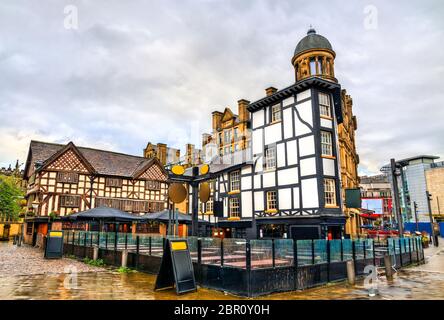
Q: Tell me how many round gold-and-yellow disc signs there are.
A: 4